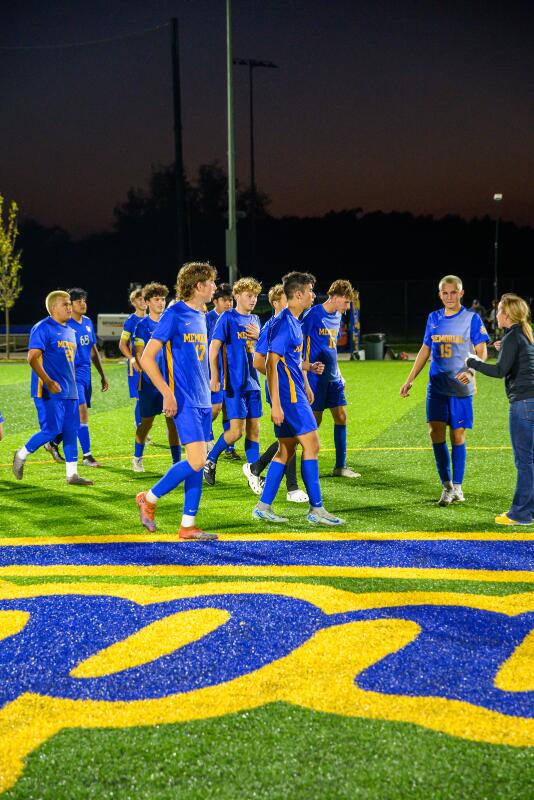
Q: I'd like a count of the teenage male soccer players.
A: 11